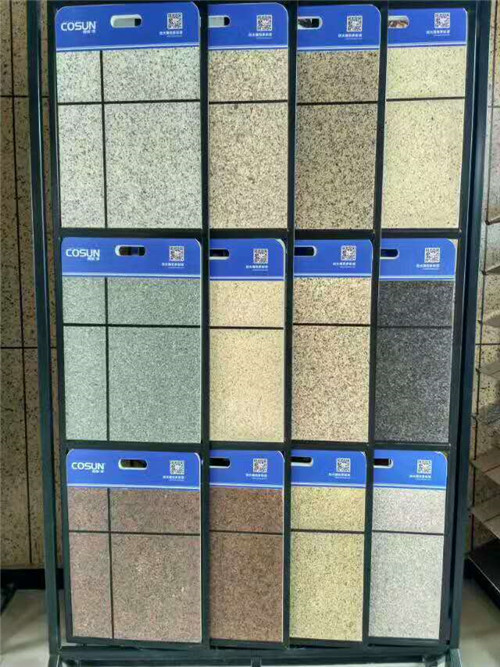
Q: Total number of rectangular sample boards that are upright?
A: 12